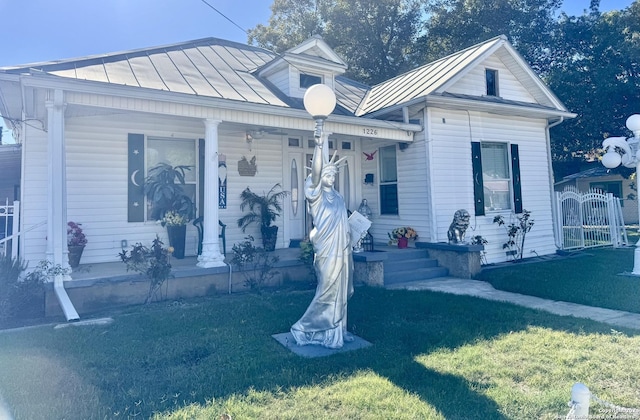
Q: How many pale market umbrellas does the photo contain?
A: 0